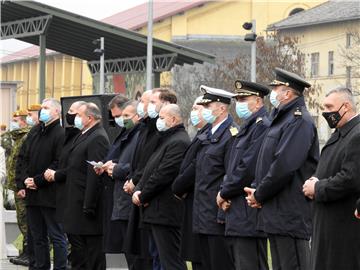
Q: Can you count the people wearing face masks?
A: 15